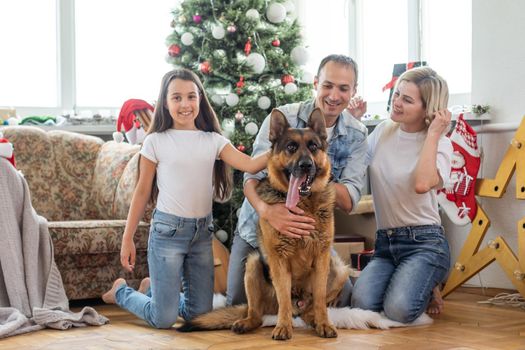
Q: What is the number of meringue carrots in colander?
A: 0